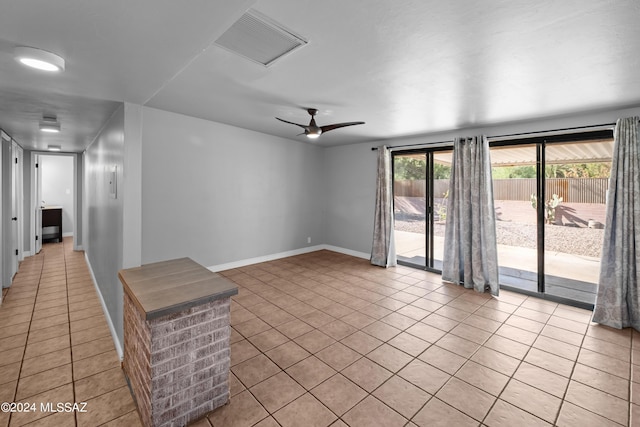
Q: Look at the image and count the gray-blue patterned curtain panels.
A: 3